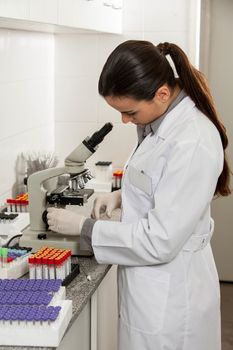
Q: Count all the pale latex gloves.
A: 2